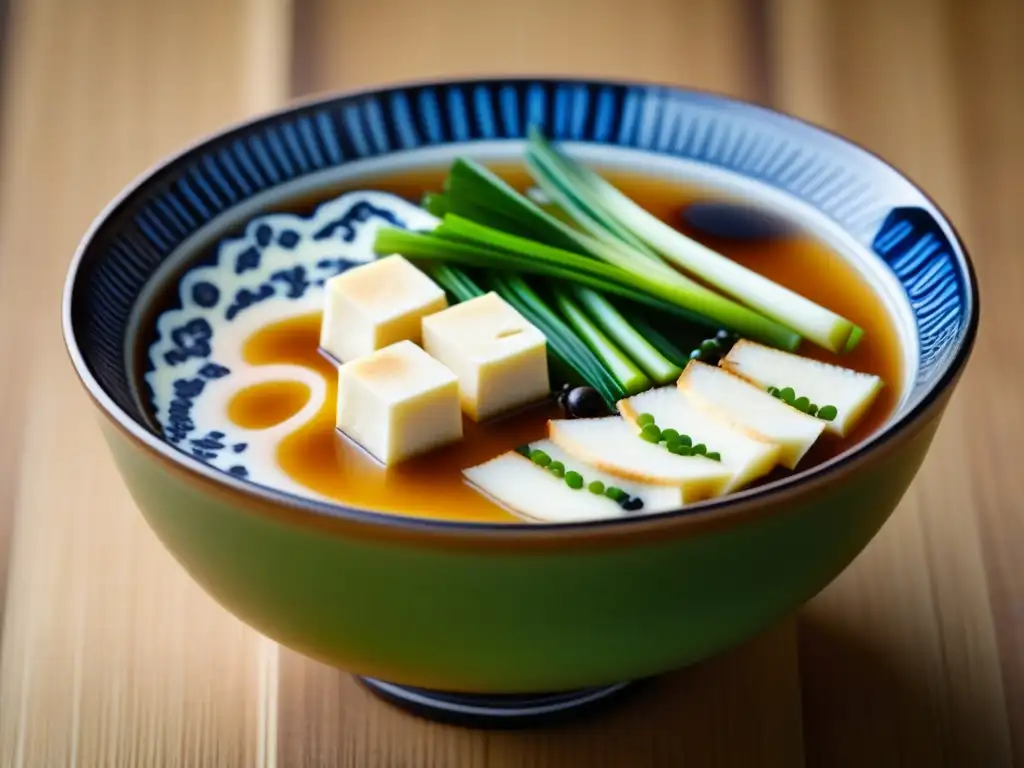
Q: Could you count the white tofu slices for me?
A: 5